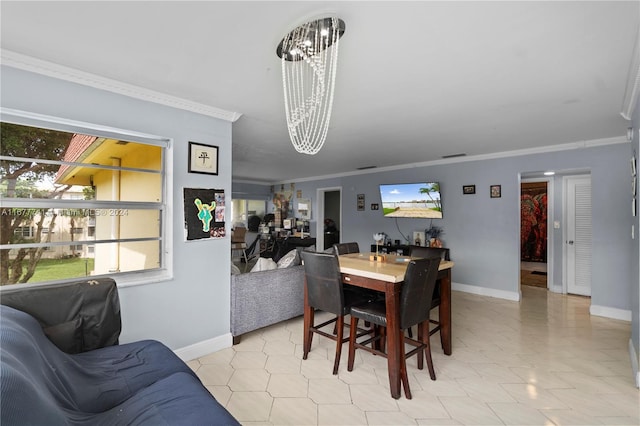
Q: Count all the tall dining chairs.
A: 4